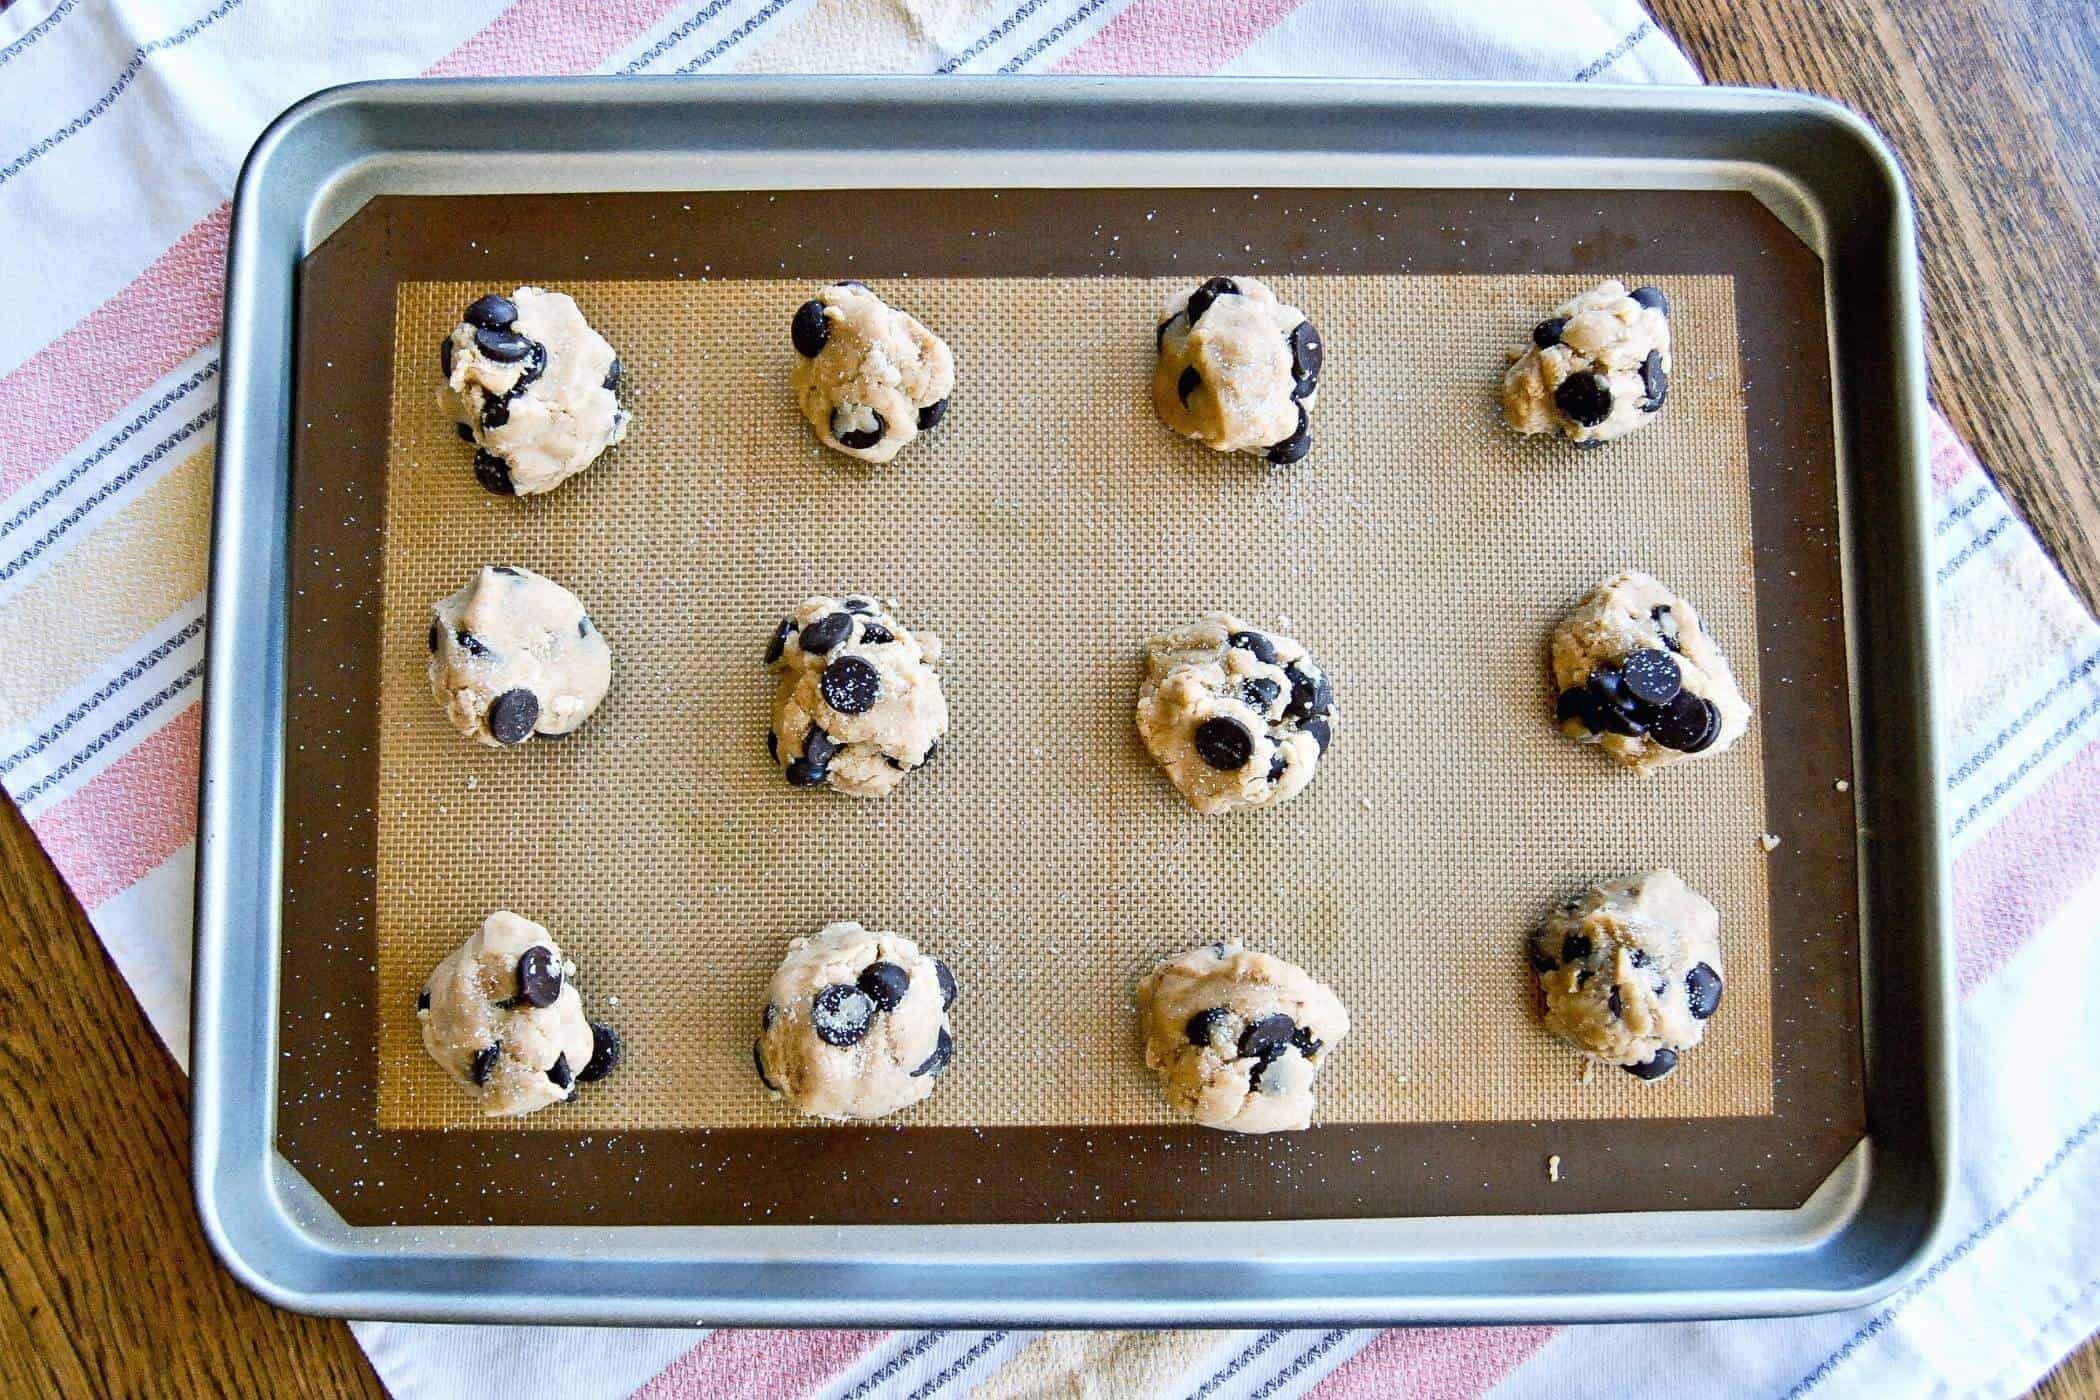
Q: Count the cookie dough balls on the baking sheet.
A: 12